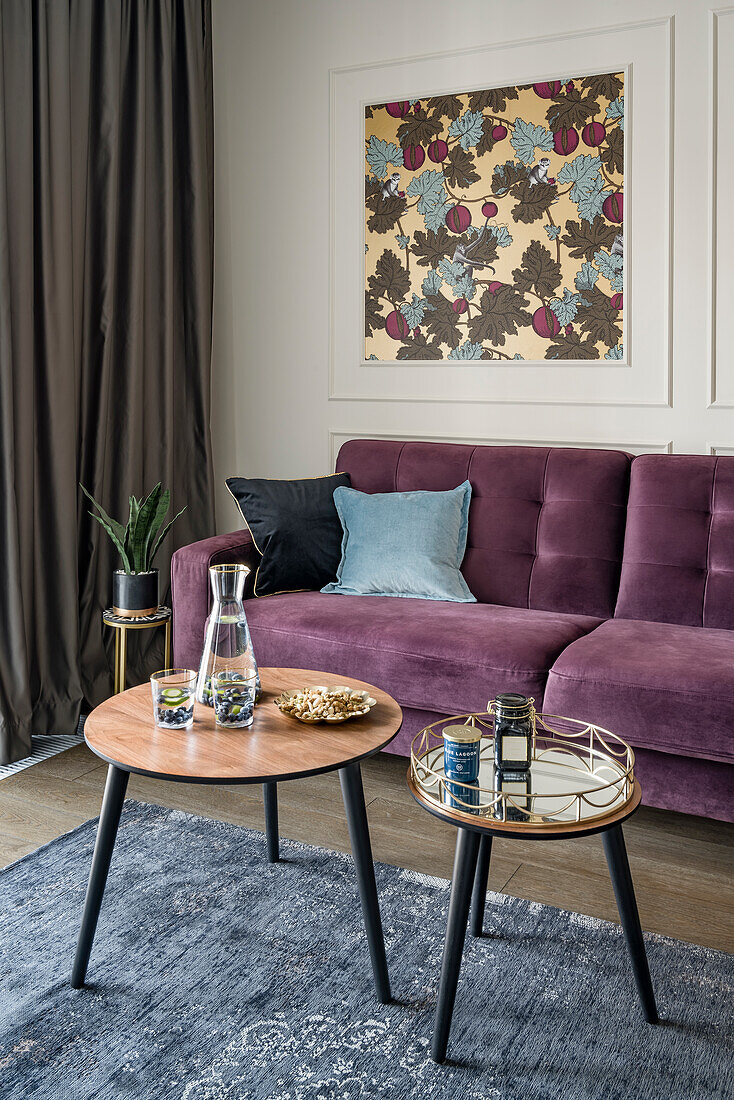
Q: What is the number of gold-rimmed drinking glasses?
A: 2